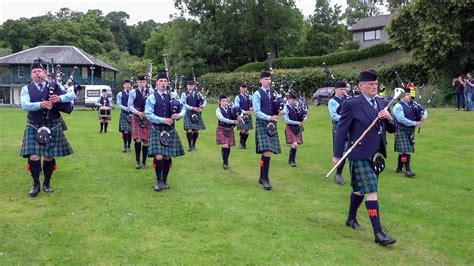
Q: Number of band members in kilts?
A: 13